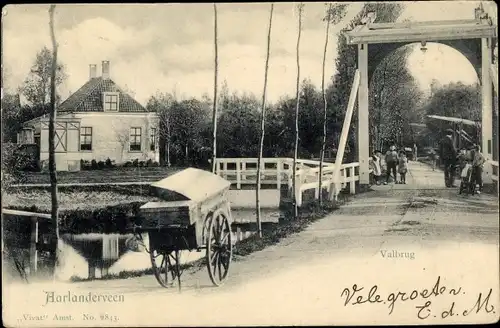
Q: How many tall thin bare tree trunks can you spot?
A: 5